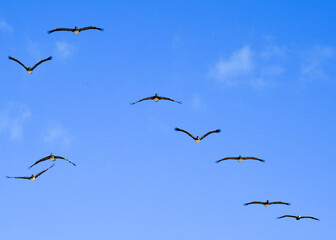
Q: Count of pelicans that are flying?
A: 9